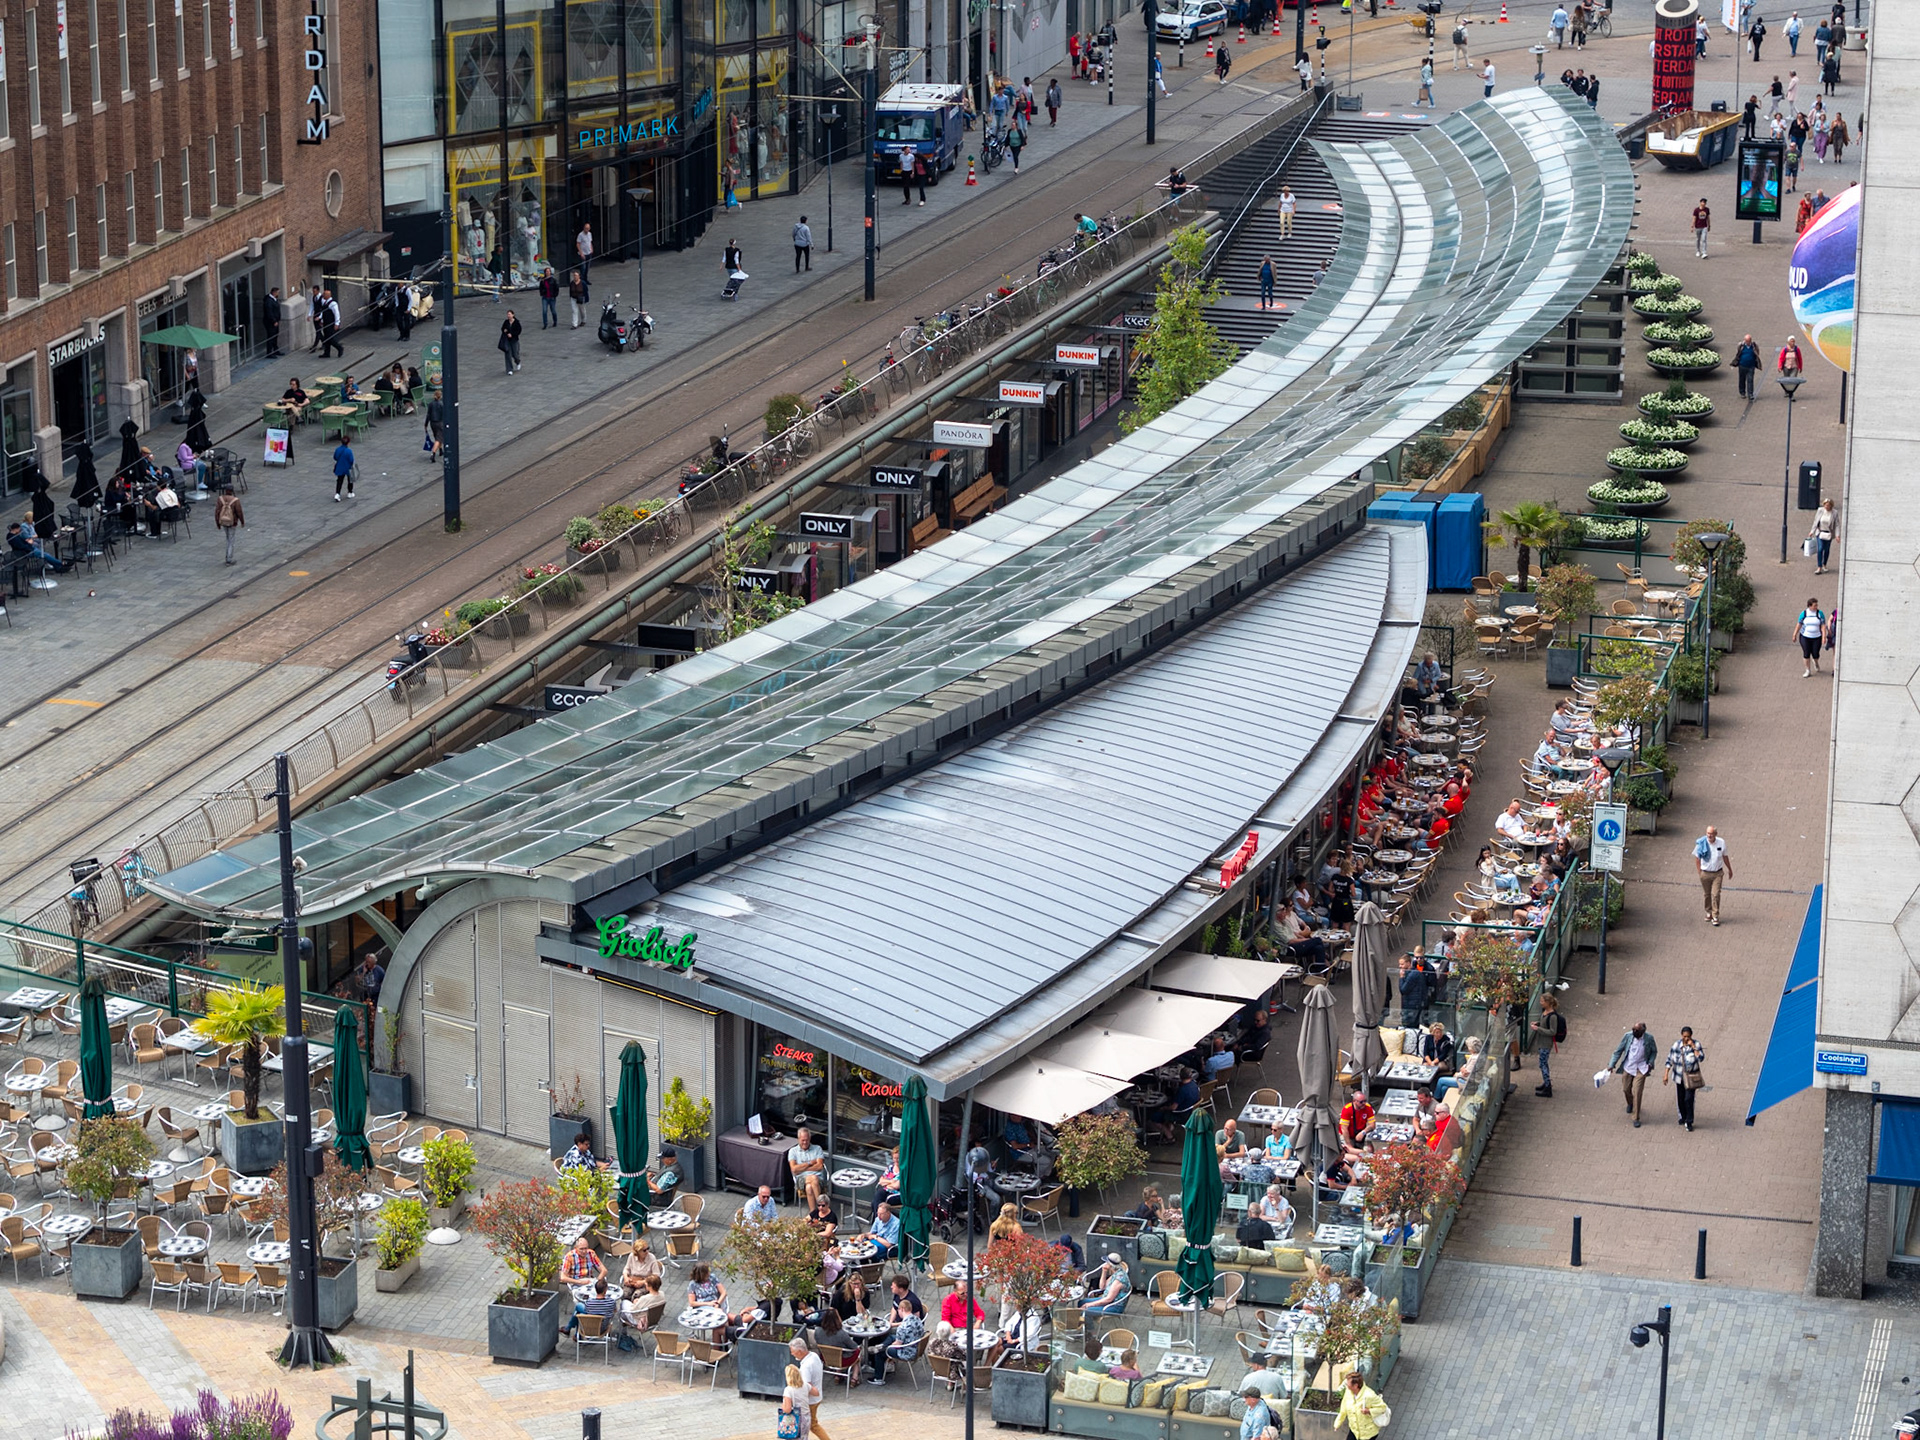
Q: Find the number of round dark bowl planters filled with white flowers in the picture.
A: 10